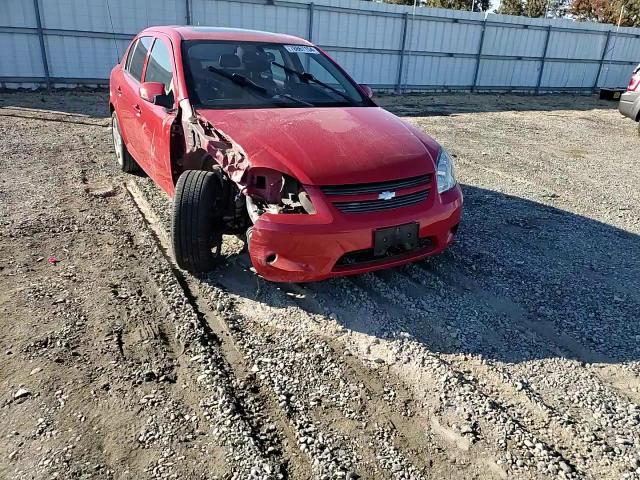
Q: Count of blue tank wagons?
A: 0